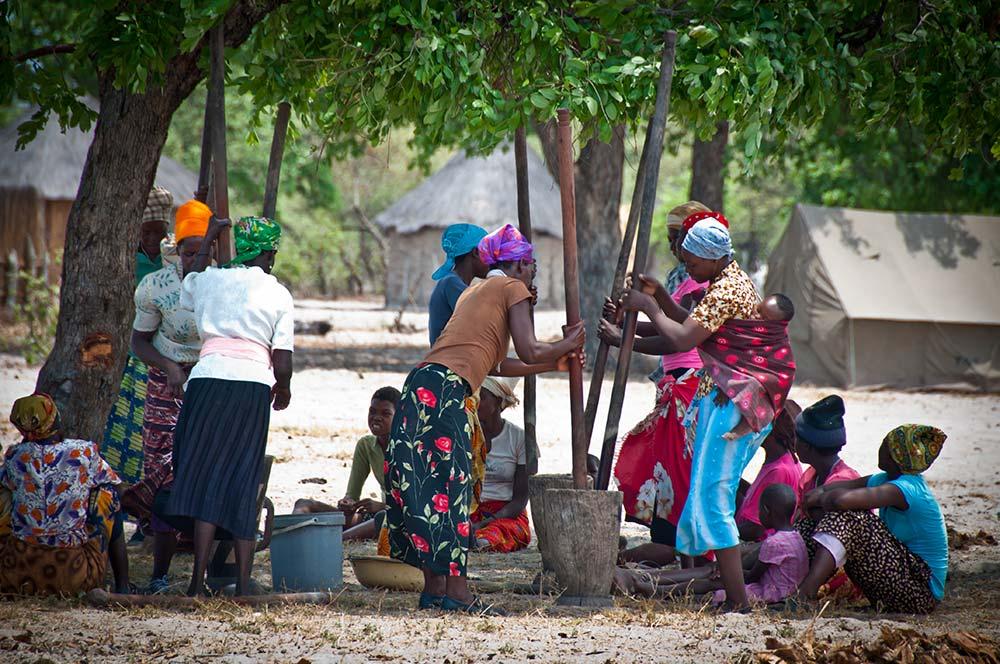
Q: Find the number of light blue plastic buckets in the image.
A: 1